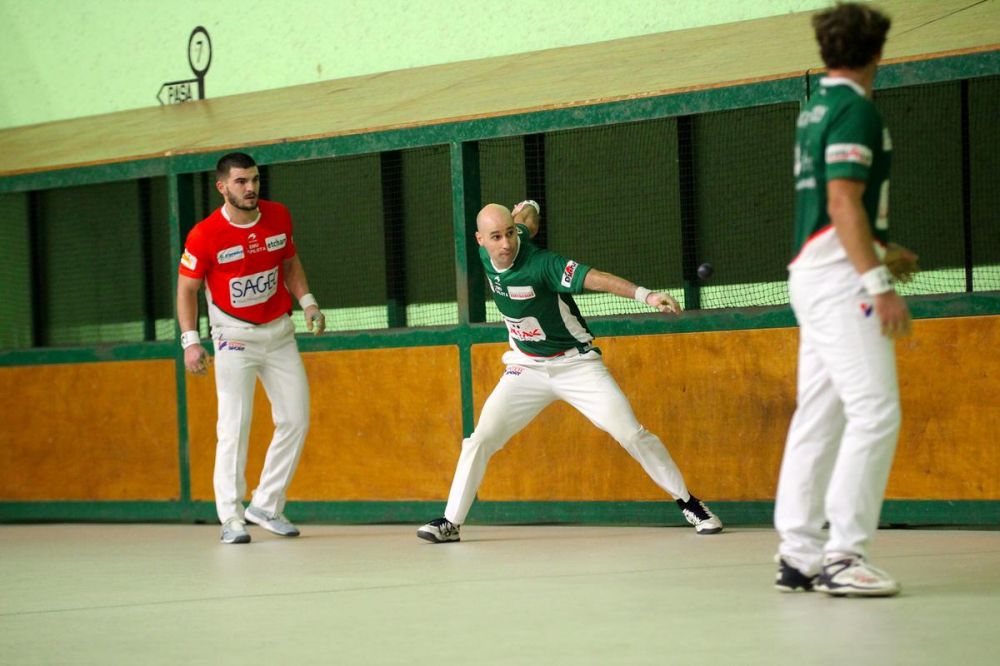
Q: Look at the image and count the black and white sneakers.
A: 4